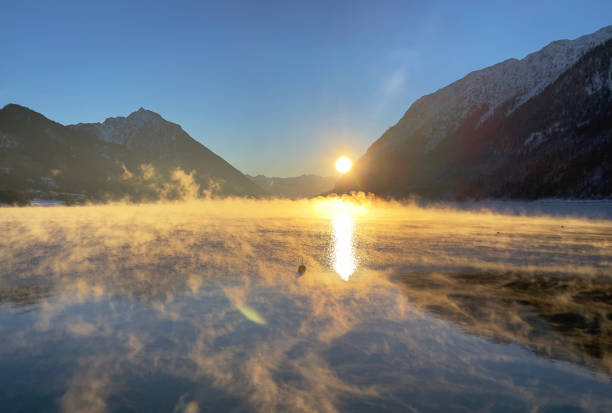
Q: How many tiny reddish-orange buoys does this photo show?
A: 3